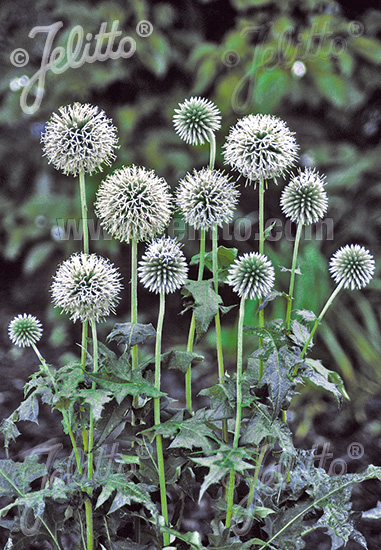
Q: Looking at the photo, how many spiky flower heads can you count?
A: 11